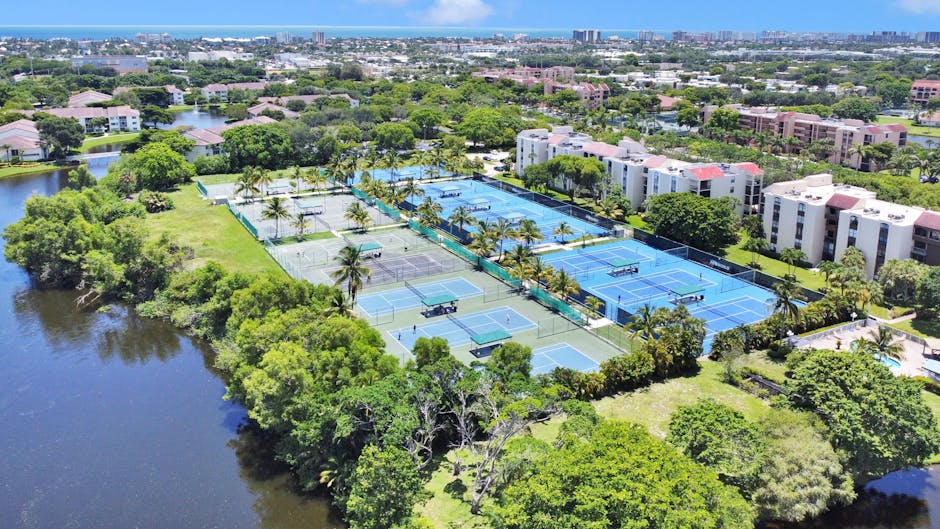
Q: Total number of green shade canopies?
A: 11